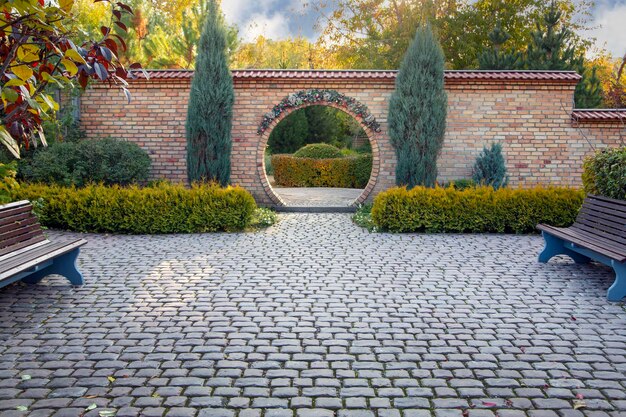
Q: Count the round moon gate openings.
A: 1